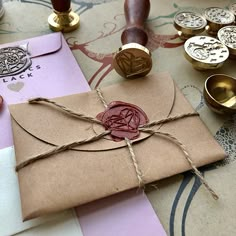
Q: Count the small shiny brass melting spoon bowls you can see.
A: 1